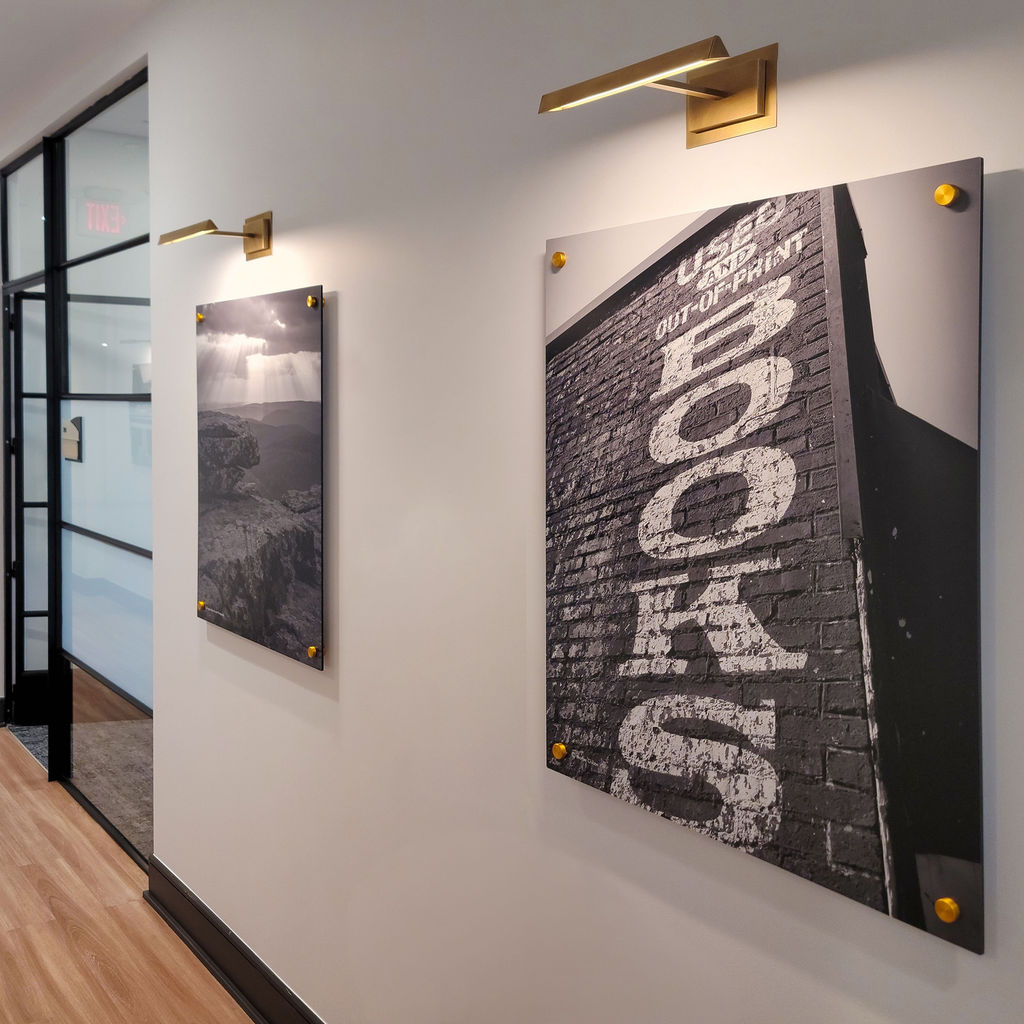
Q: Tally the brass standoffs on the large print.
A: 4